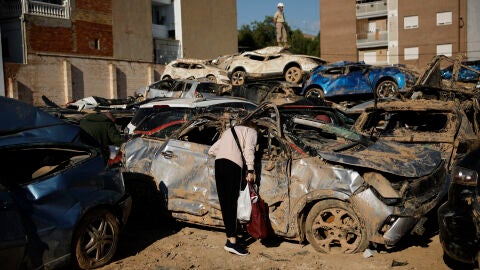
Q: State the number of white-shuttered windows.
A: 4